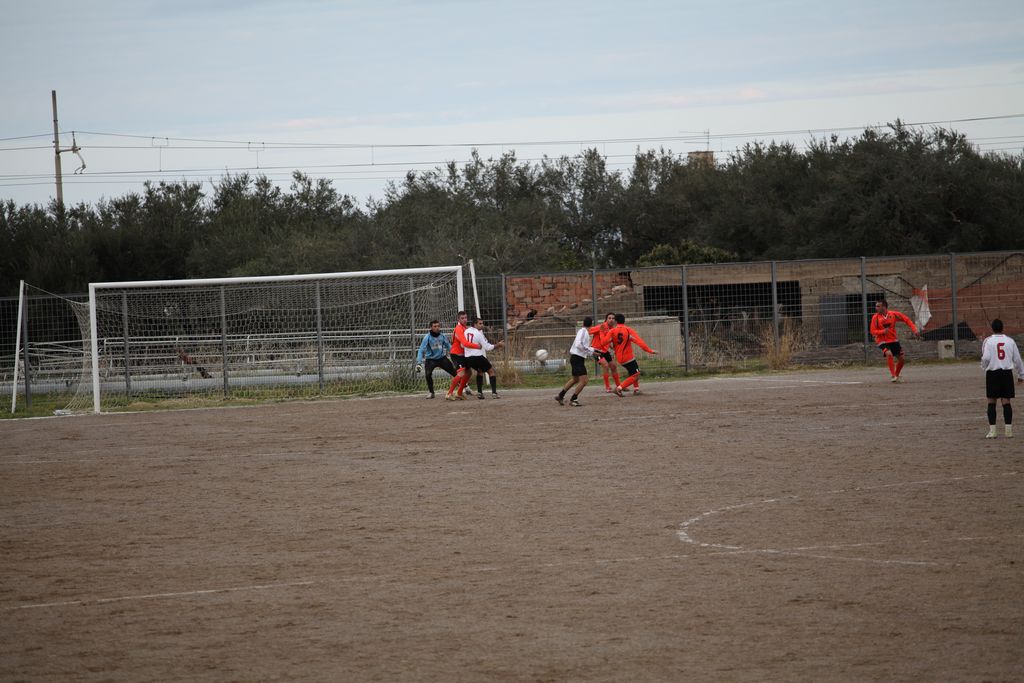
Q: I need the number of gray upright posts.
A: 11